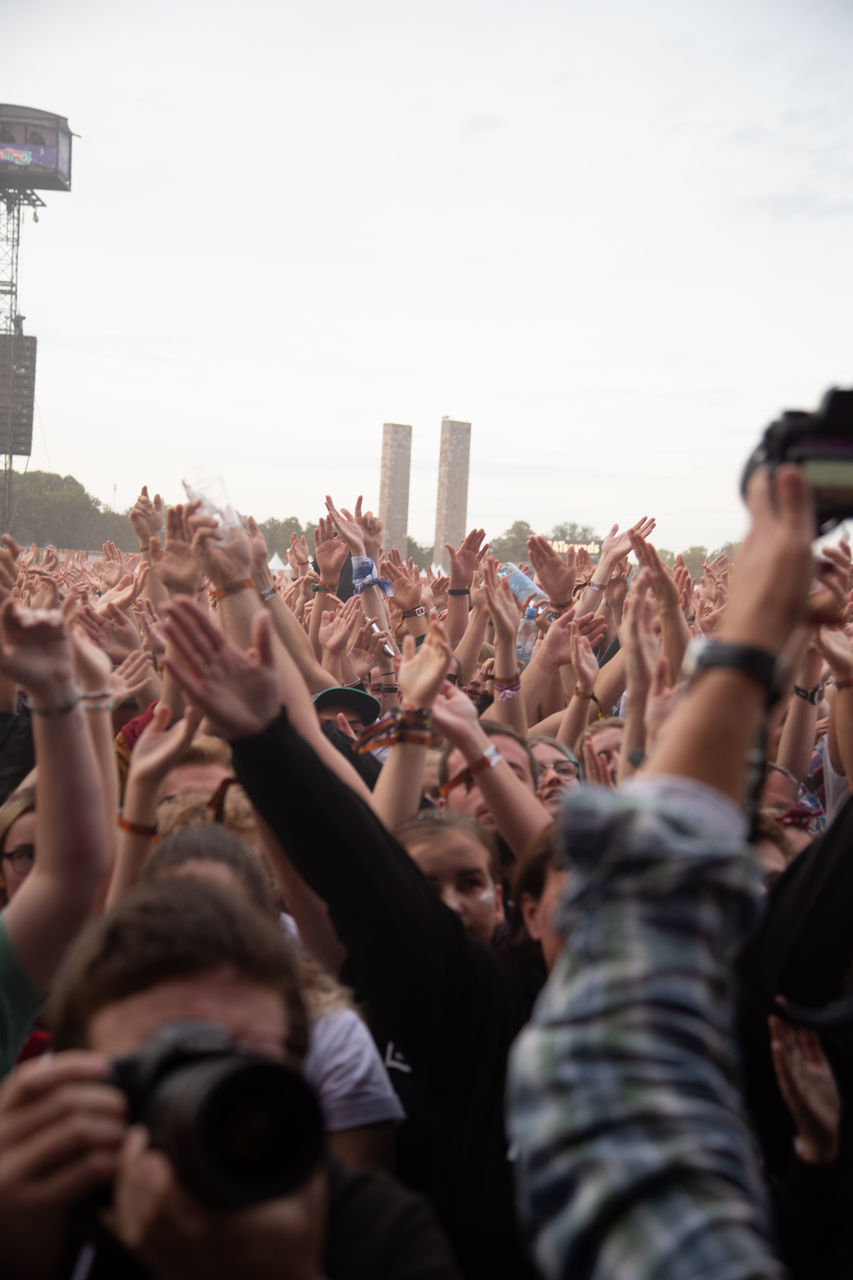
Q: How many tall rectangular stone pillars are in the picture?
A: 2